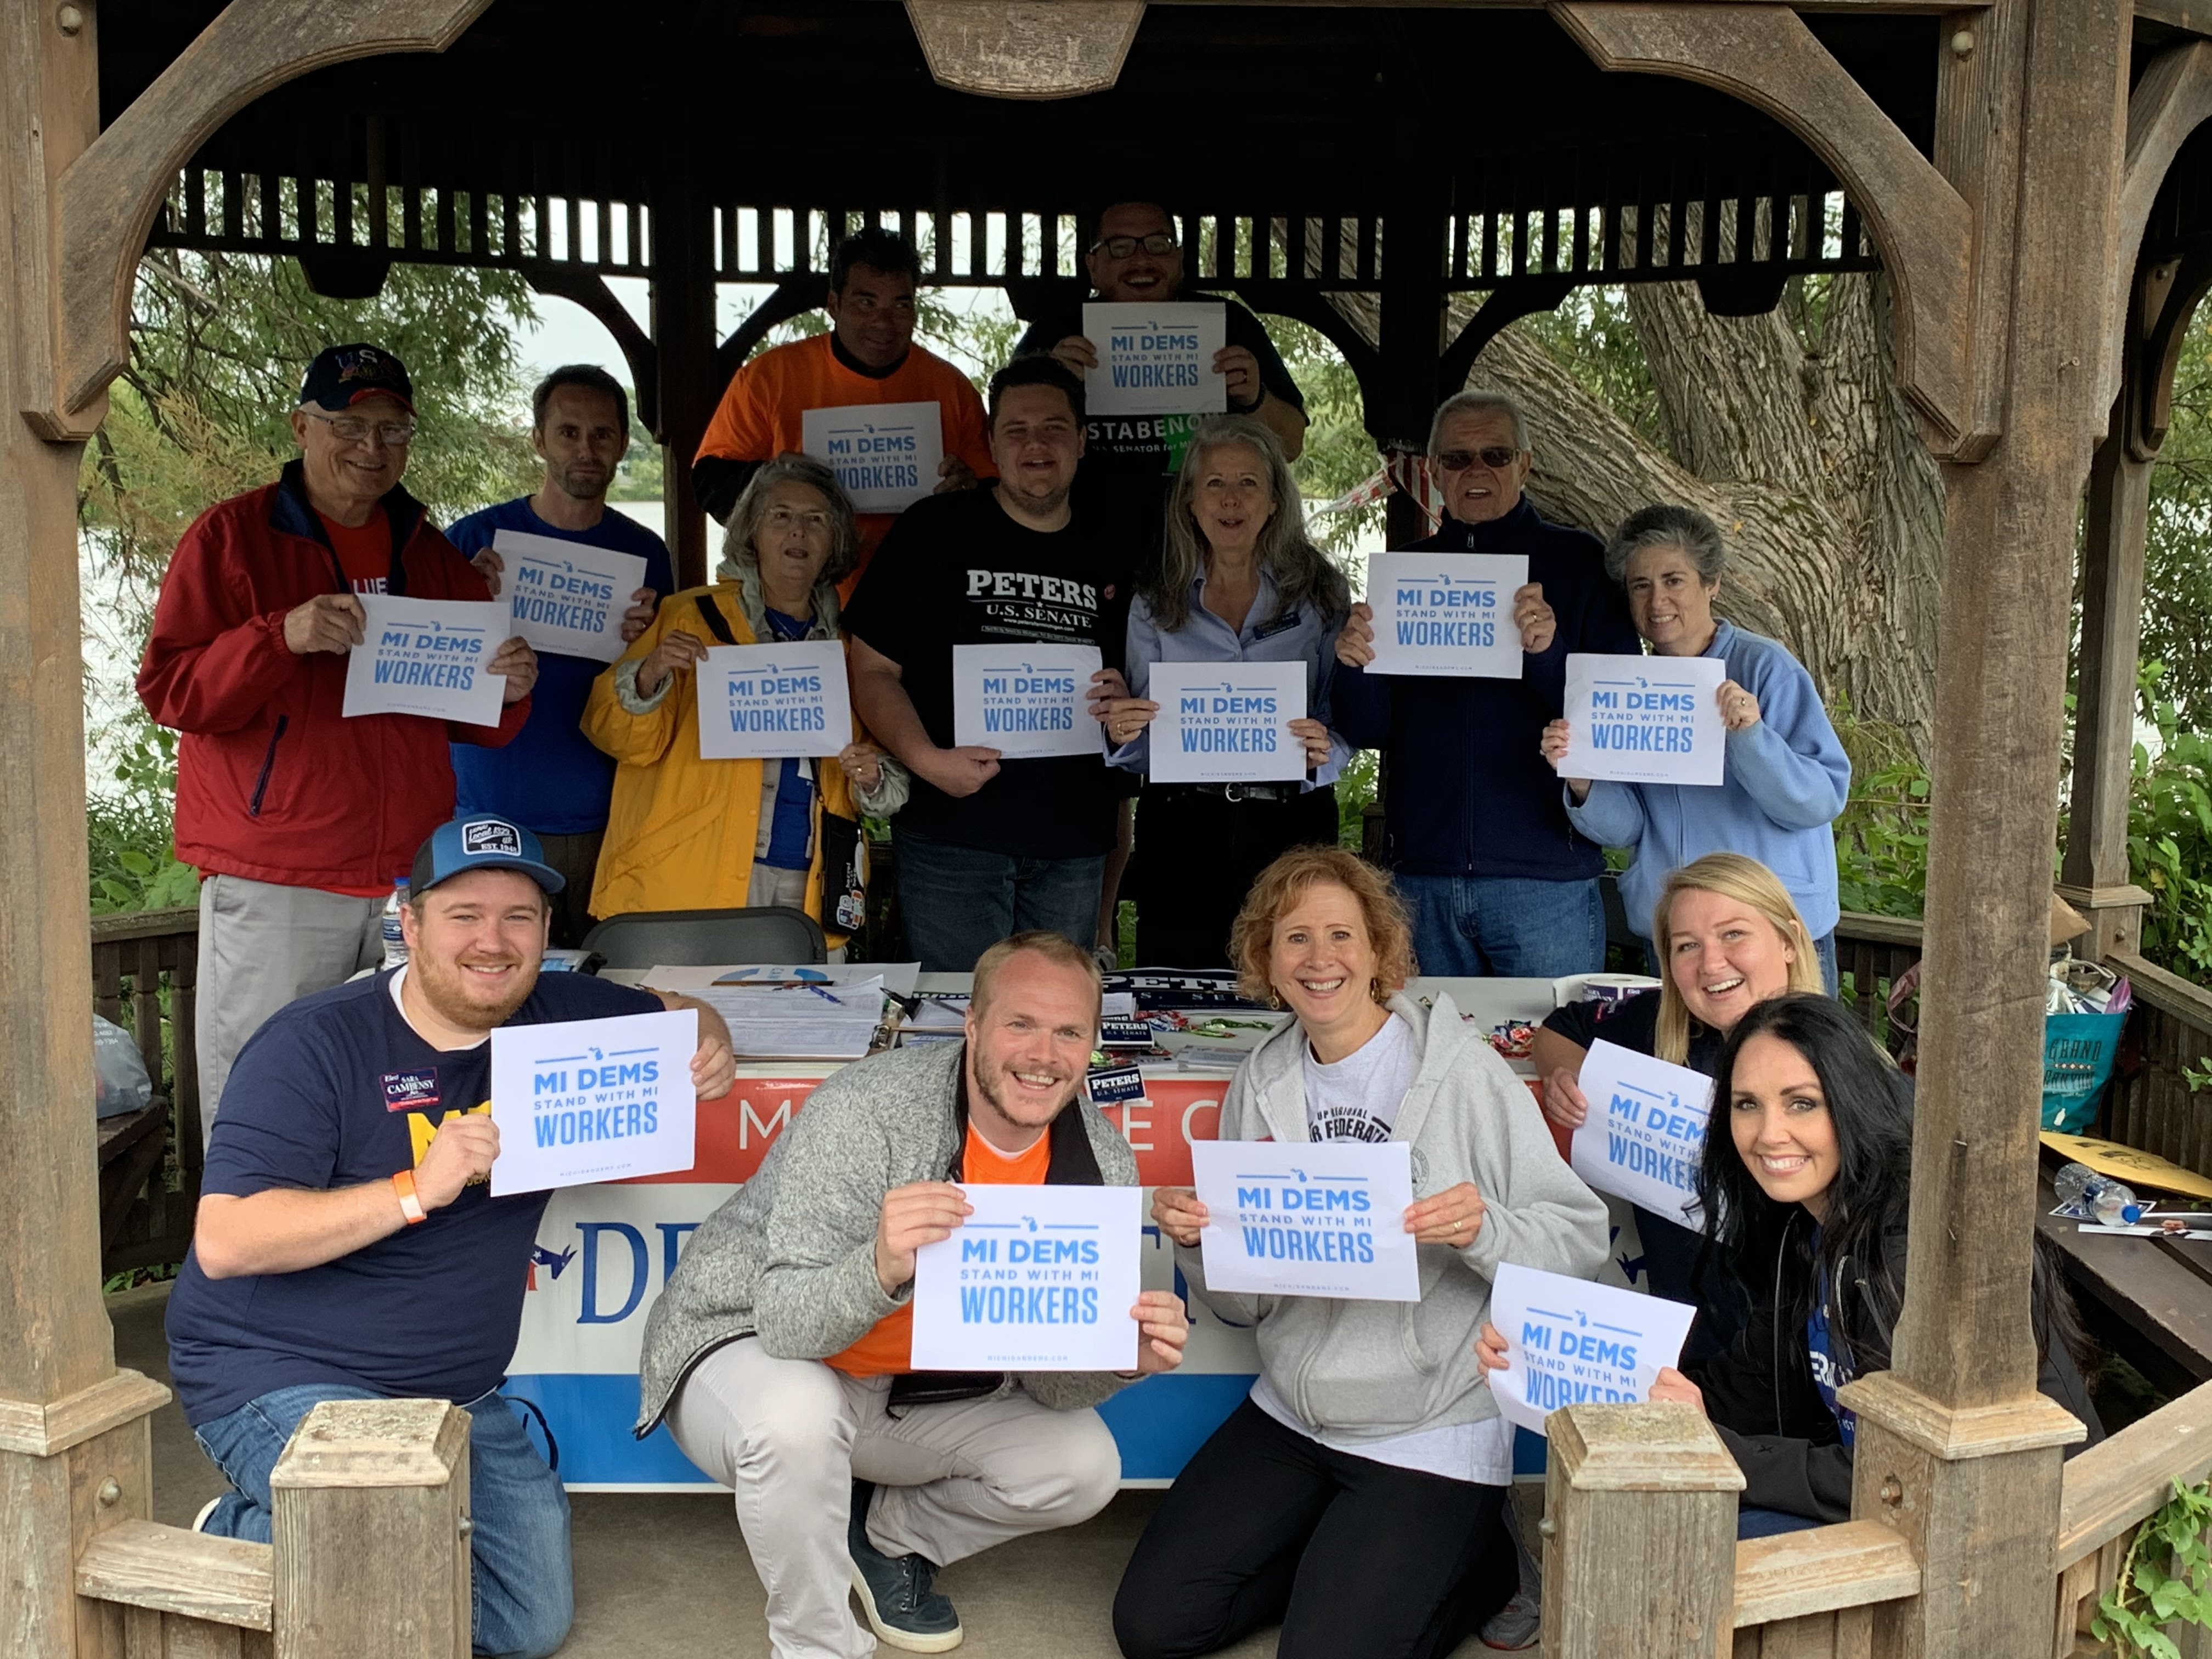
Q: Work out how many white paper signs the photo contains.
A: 14